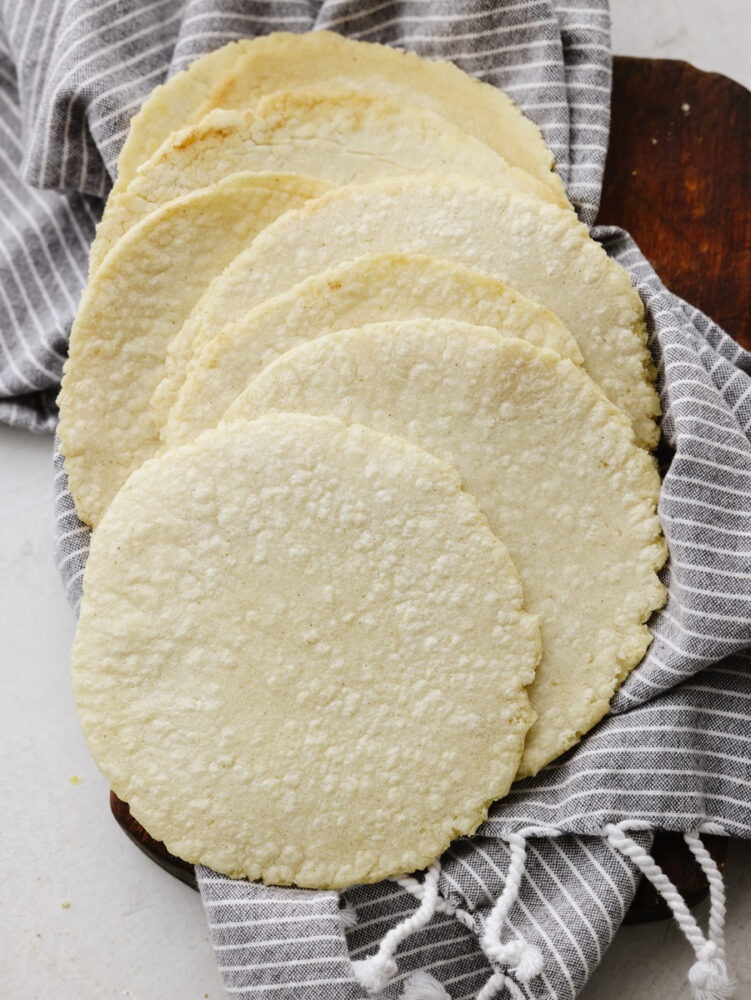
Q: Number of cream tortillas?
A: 7